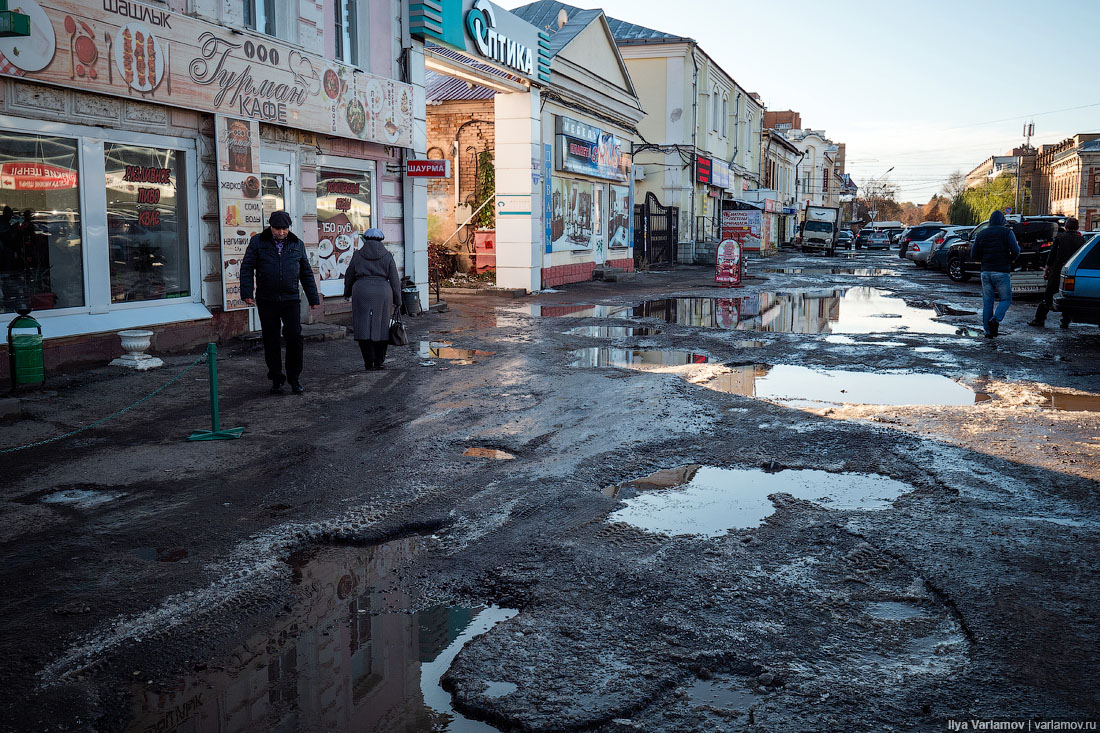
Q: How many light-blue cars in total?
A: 1